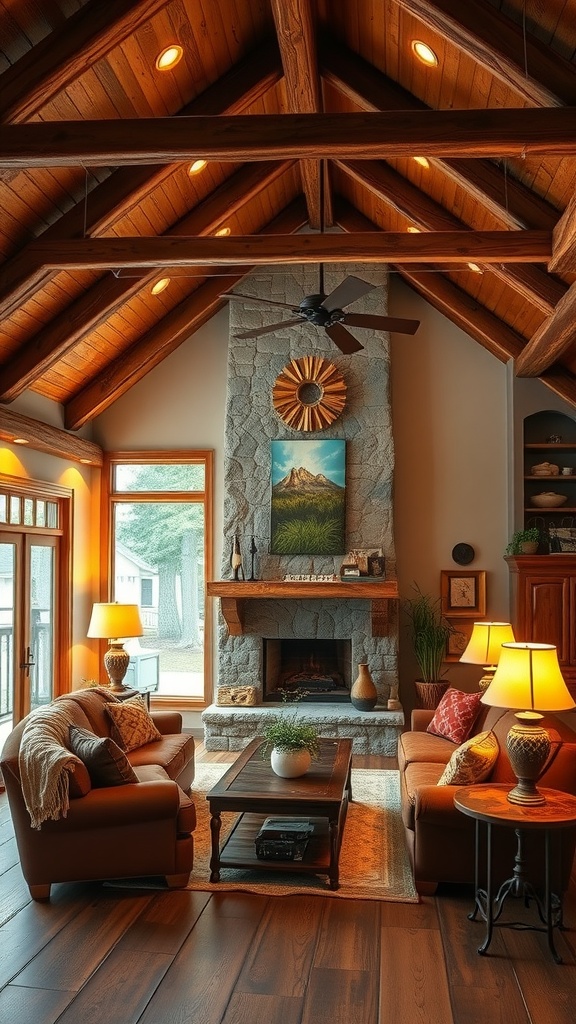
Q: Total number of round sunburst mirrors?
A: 1